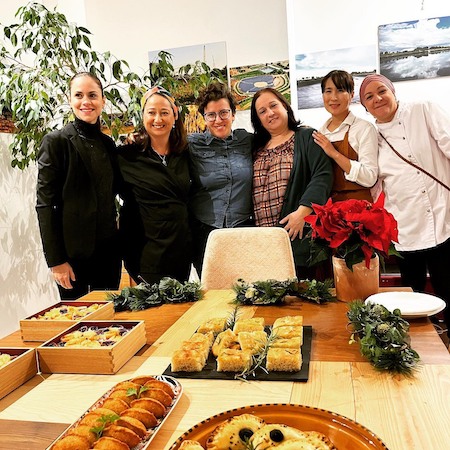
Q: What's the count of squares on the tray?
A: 12